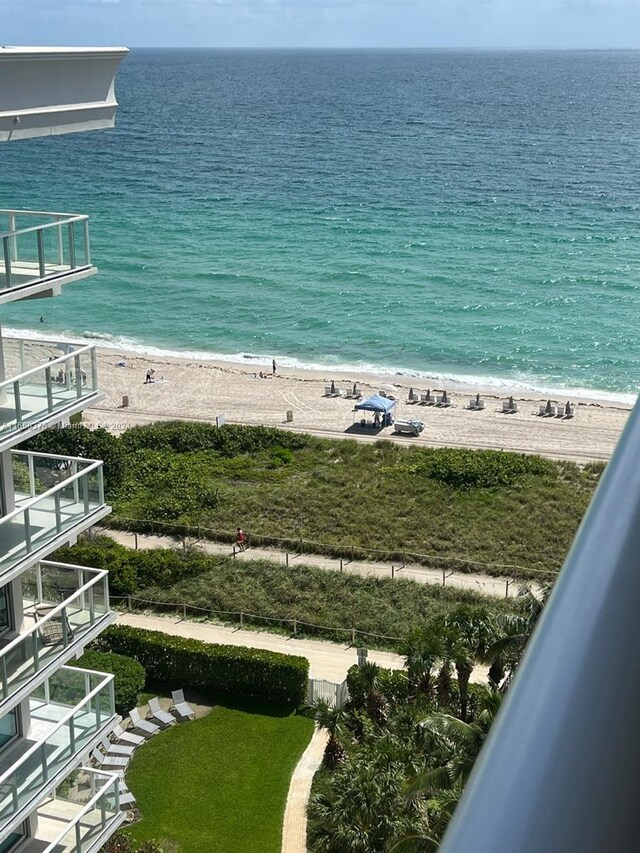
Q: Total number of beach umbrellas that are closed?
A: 9